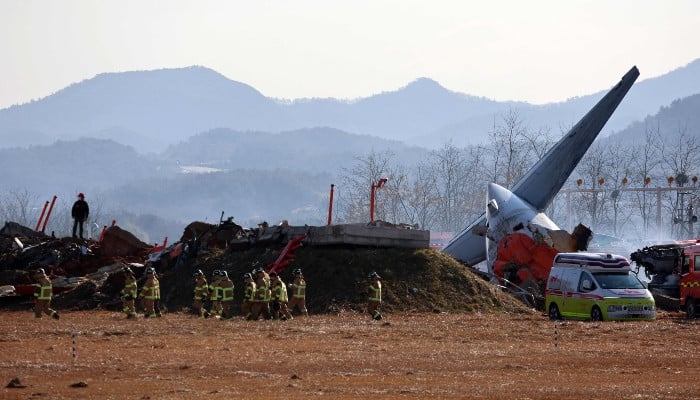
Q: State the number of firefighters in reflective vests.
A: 11